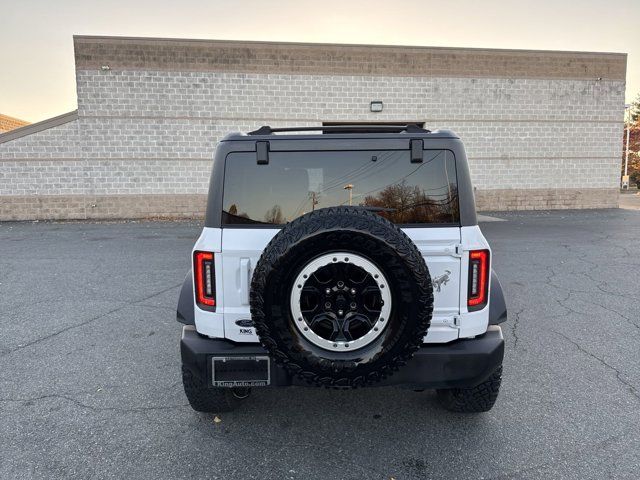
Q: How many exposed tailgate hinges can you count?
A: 2